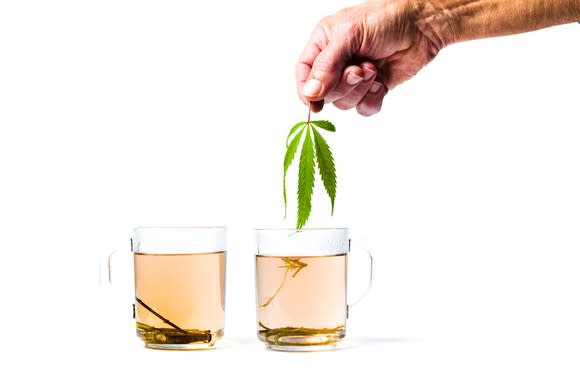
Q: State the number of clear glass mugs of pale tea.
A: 2